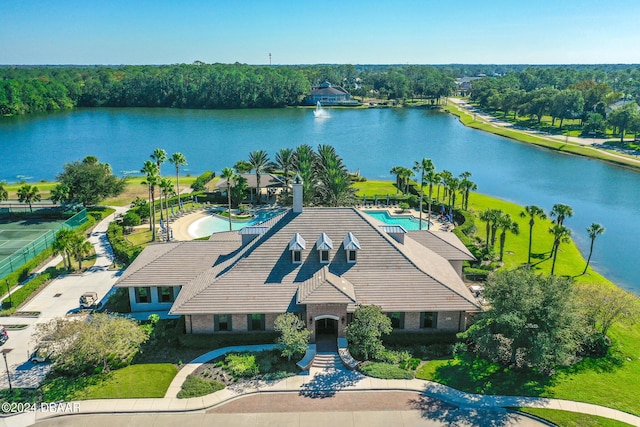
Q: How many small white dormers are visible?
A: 3